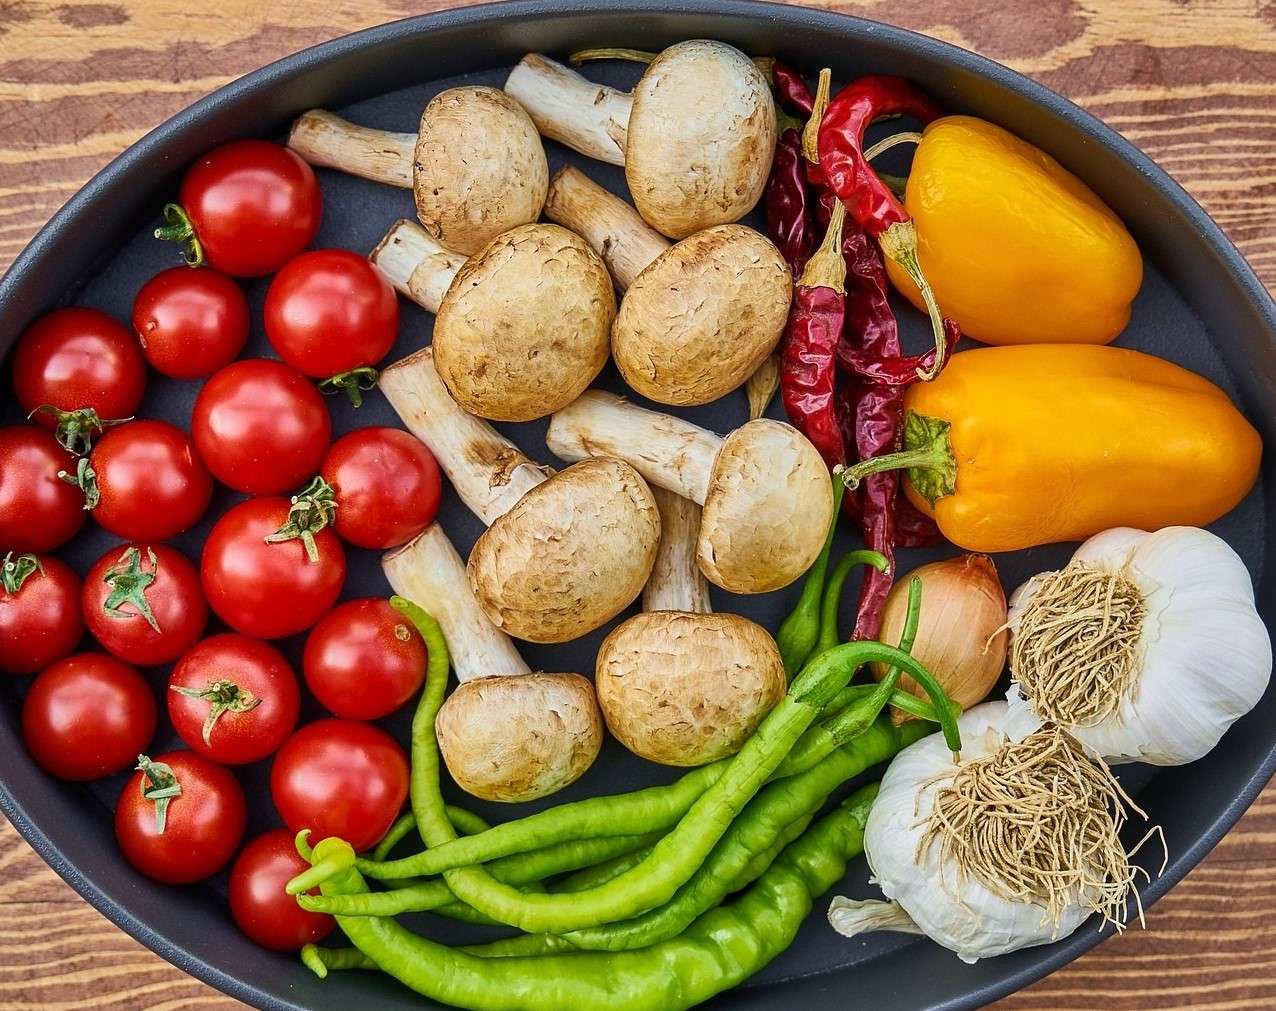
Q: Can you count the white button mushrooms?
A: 8